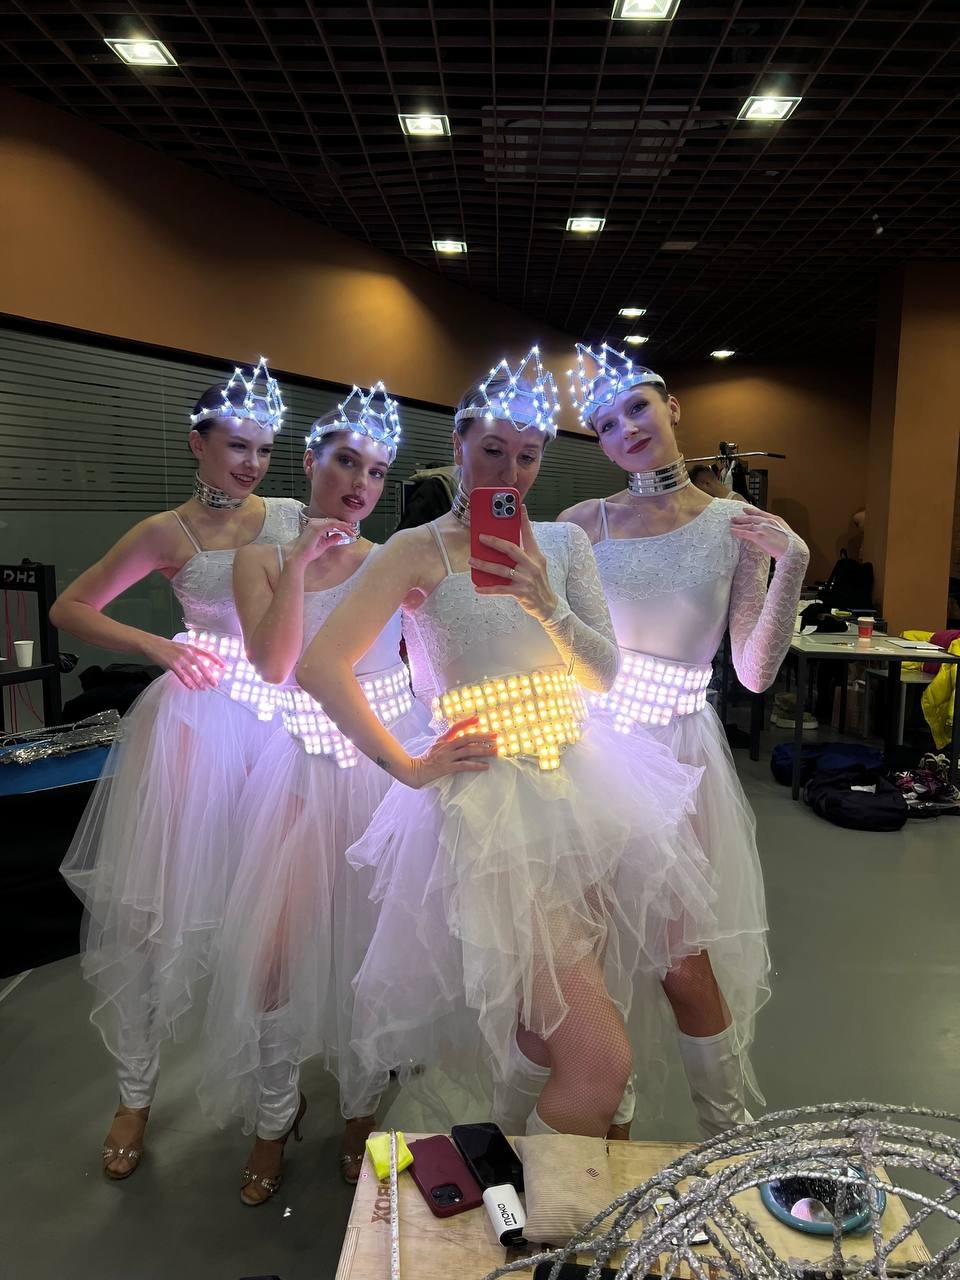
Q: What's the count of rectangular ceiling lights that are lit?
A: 9